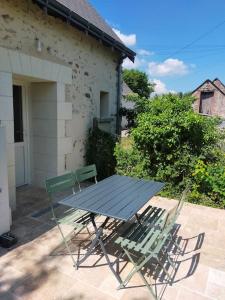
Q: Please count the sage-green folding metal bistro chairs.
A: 4